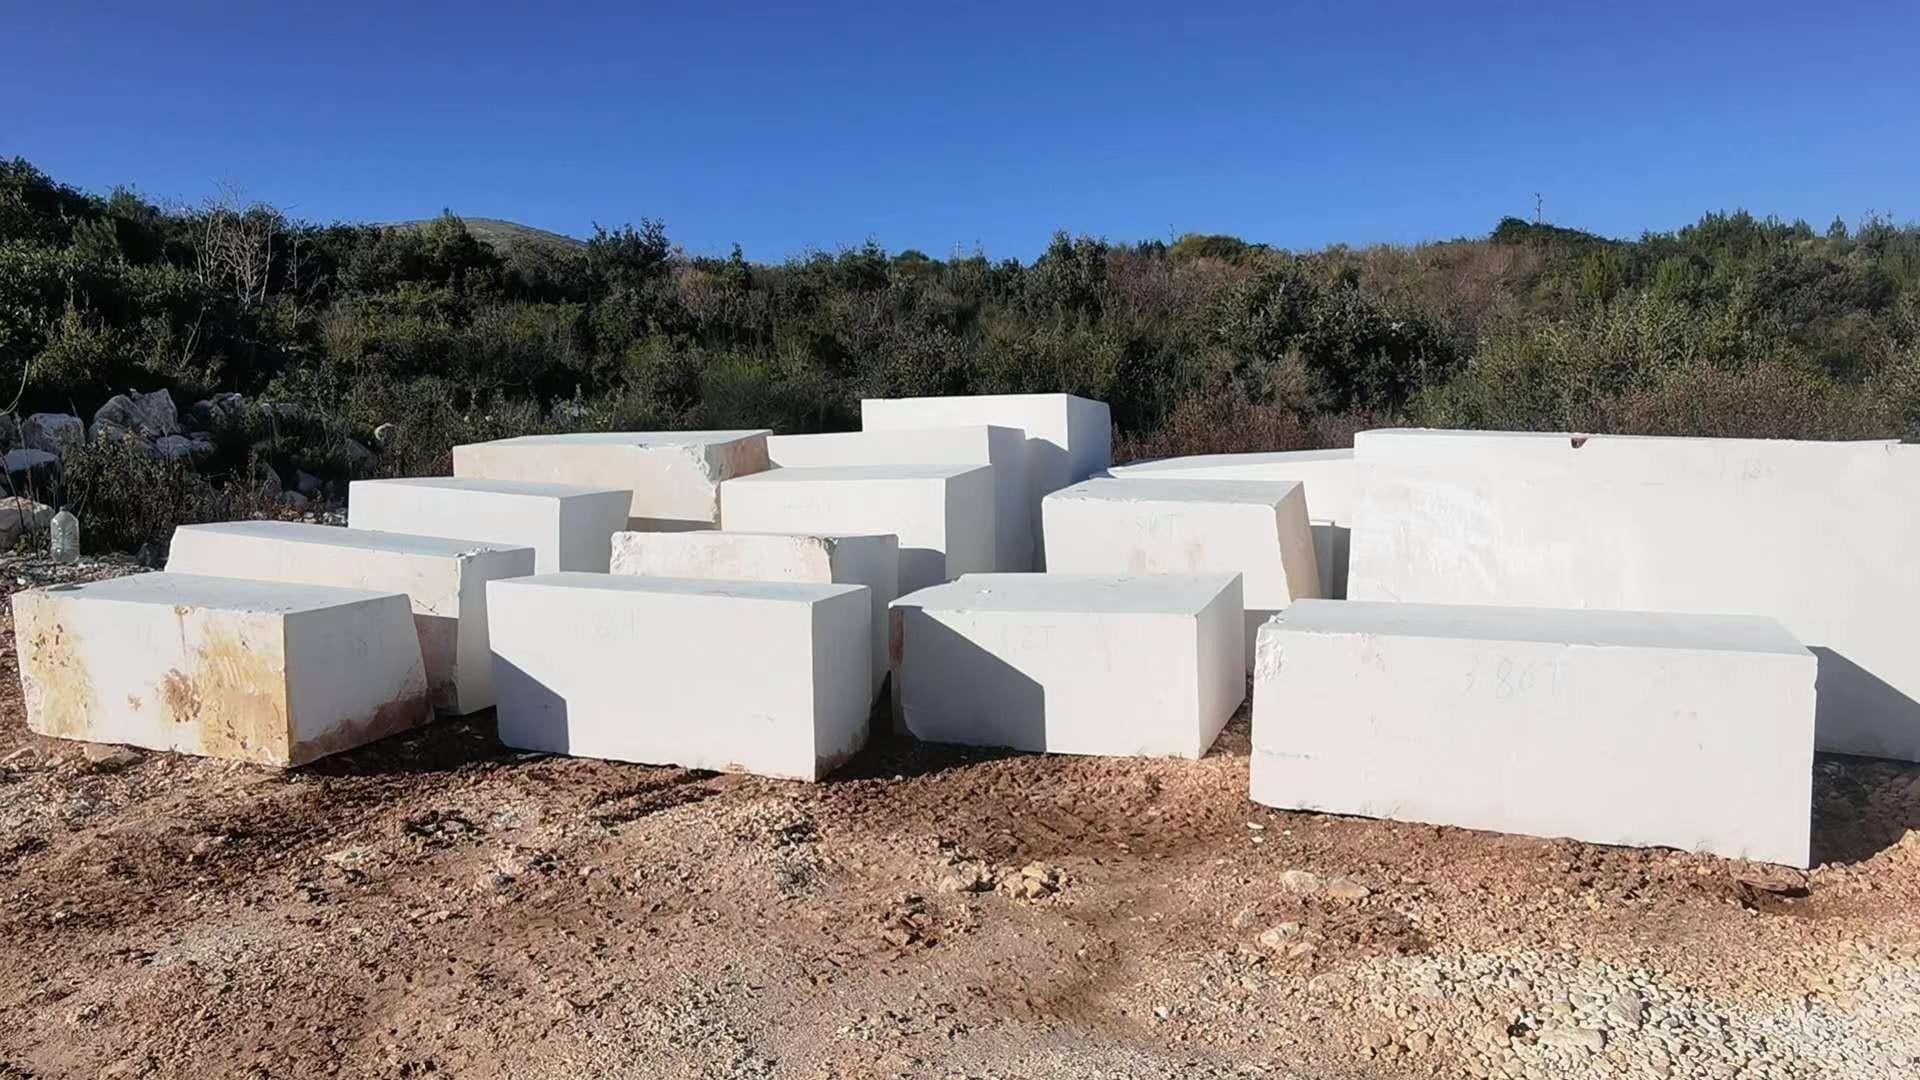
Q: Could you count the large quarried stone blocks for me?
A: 14